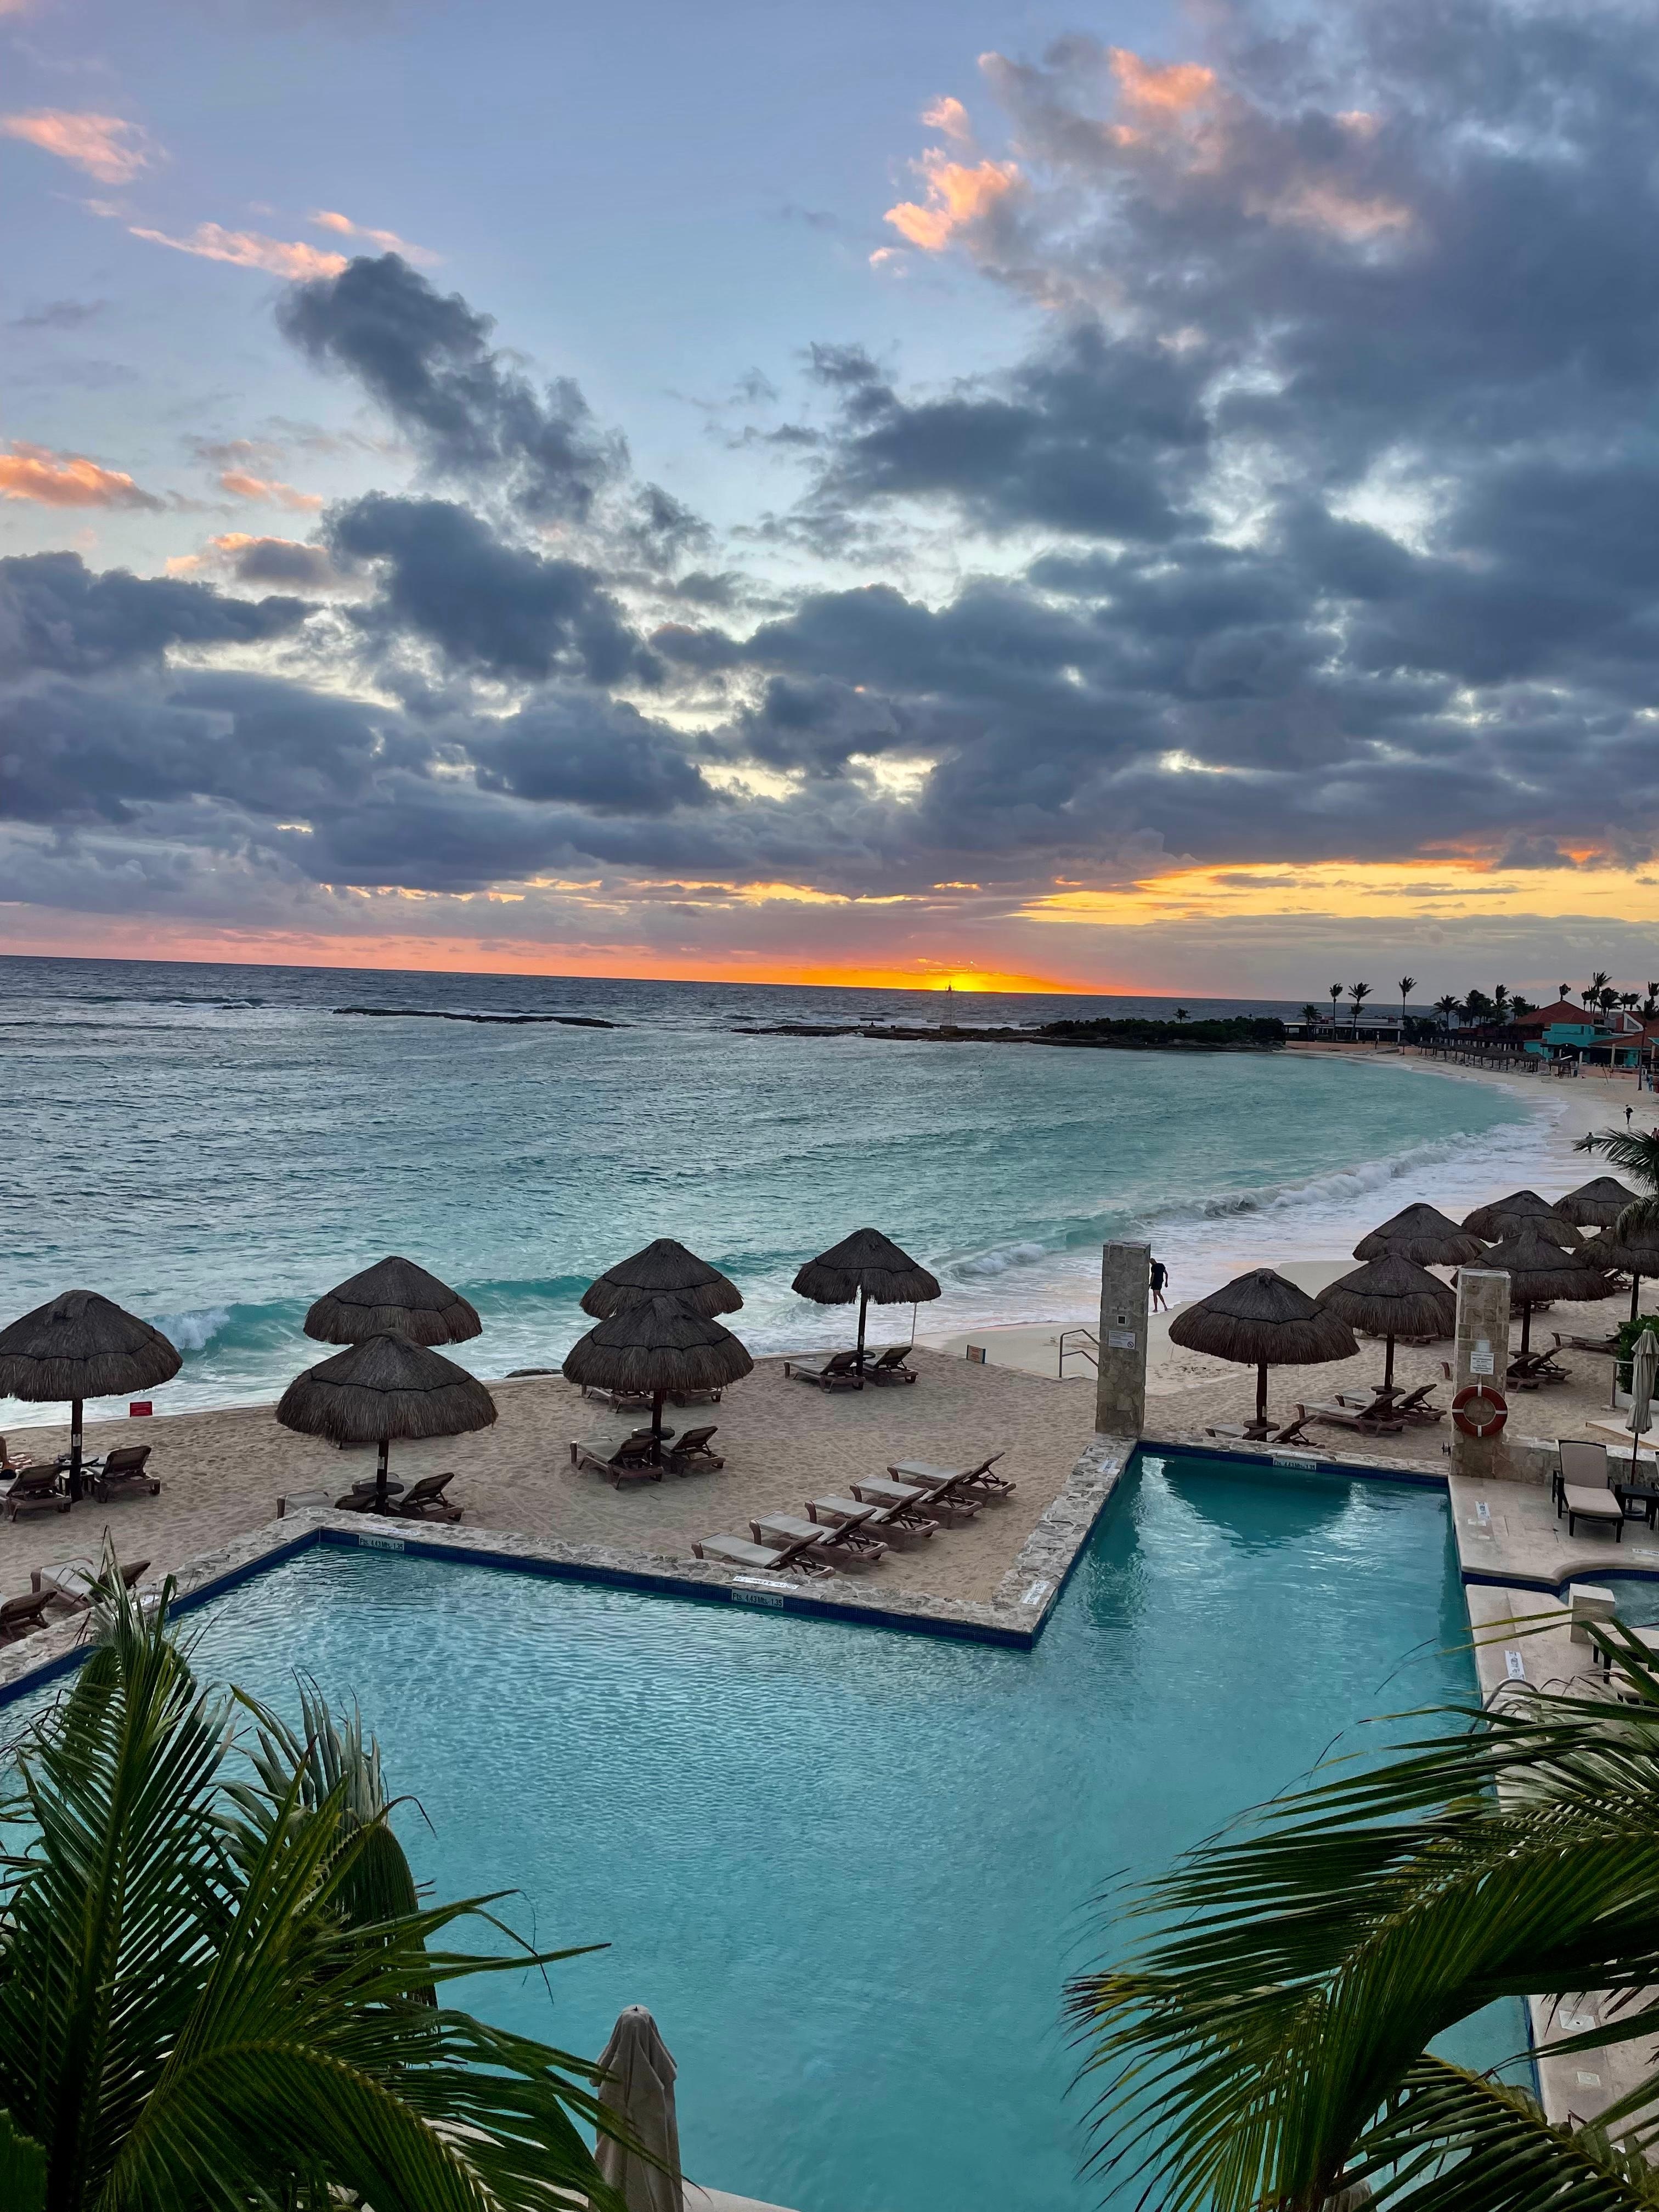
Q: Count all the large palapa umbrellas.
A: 13